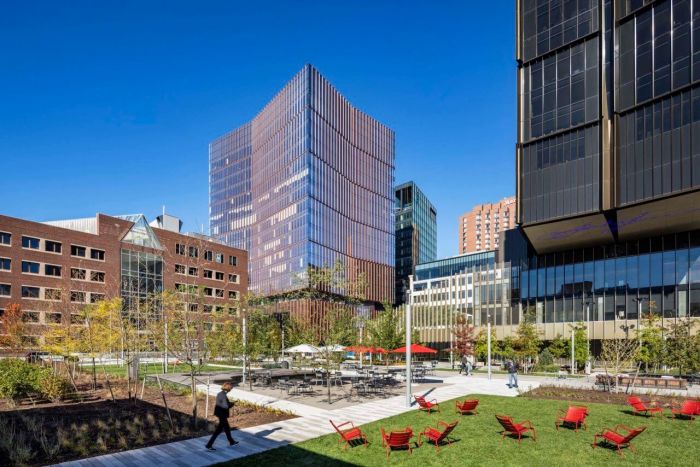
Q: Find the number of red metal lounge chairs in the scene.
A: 10